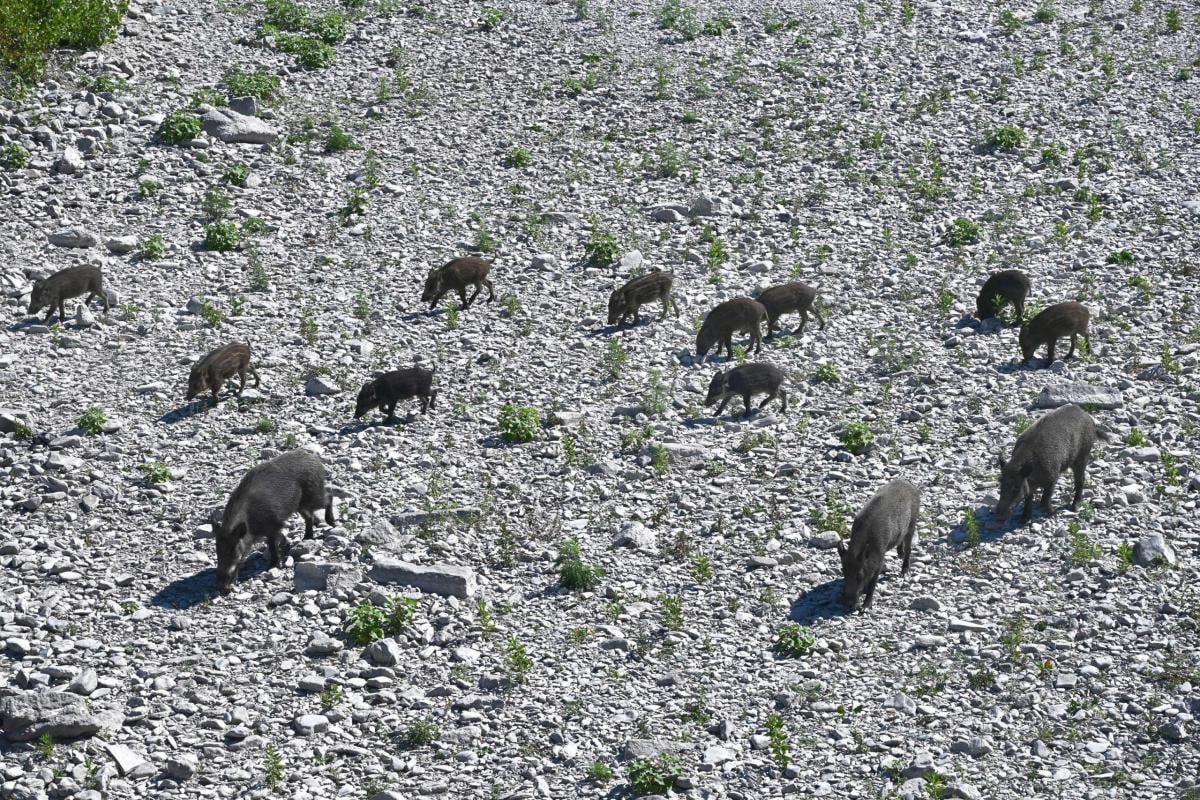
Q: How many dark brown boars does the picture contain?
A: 10